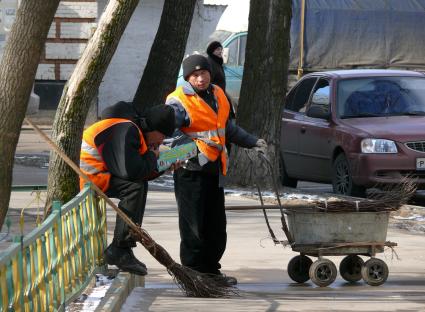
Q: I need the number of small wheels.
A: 4